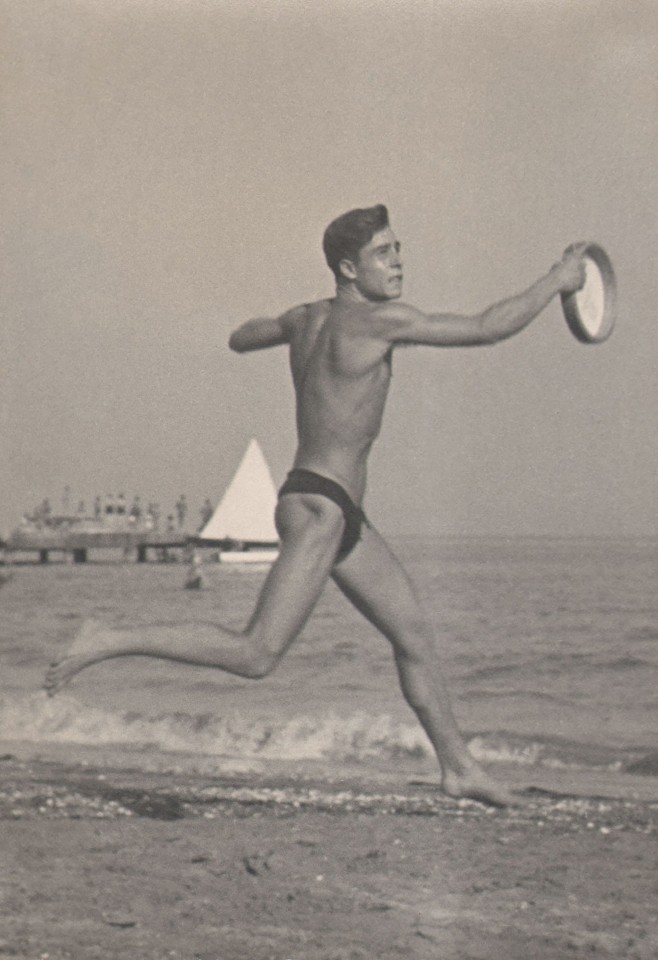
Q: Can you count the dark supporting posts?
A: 3